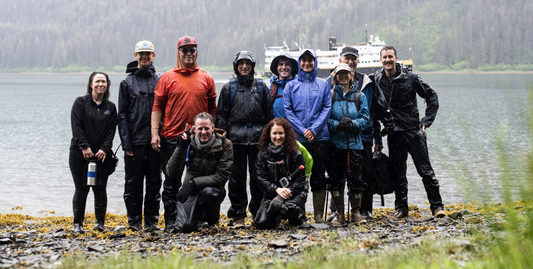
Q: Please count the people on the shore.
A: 11